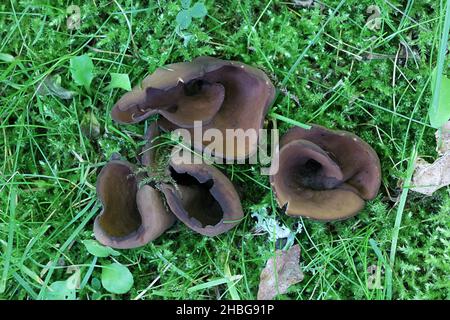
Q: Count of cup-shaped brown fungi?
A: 4